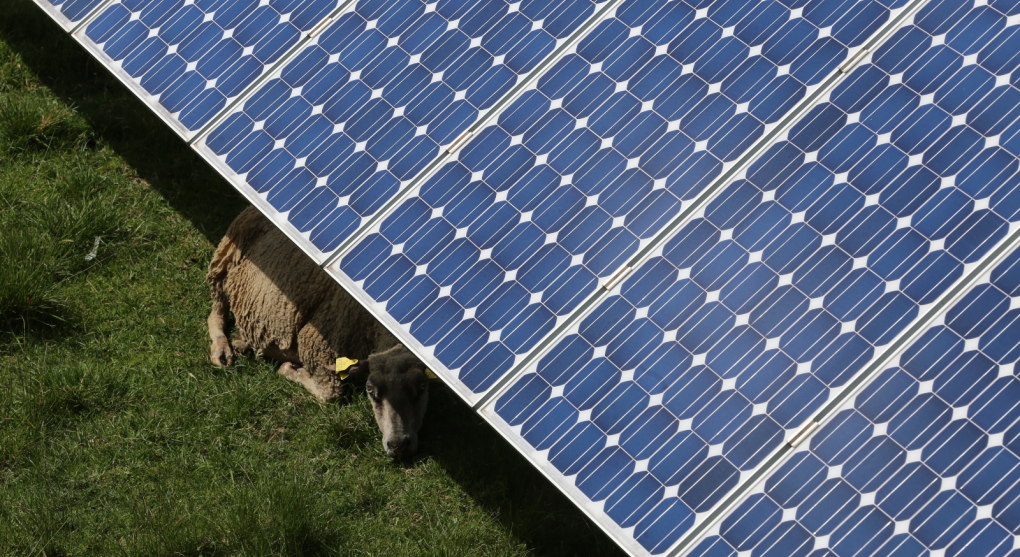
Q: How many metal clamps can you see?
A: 5